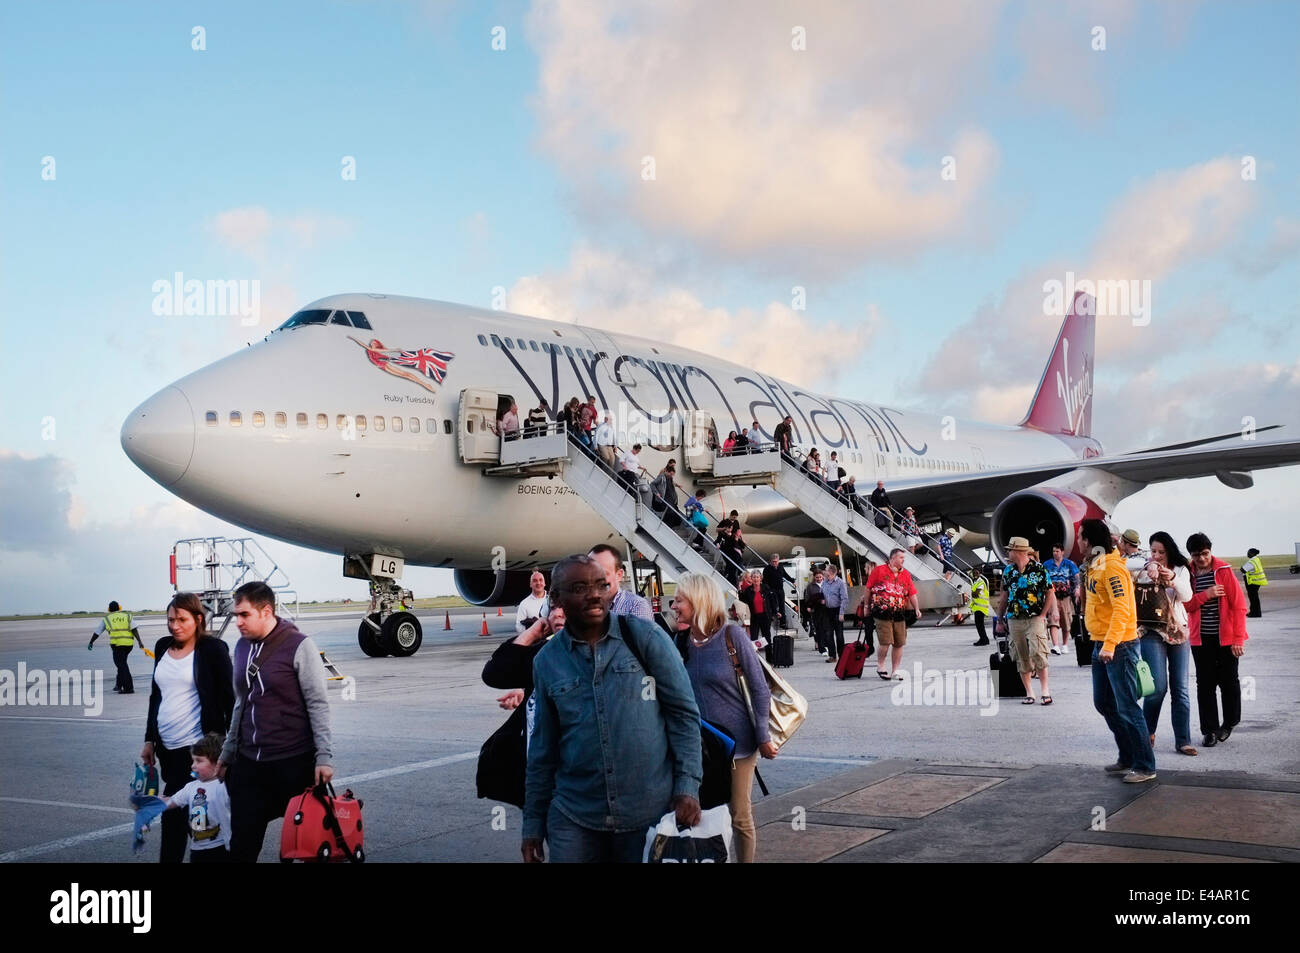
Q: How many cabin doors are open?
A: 2